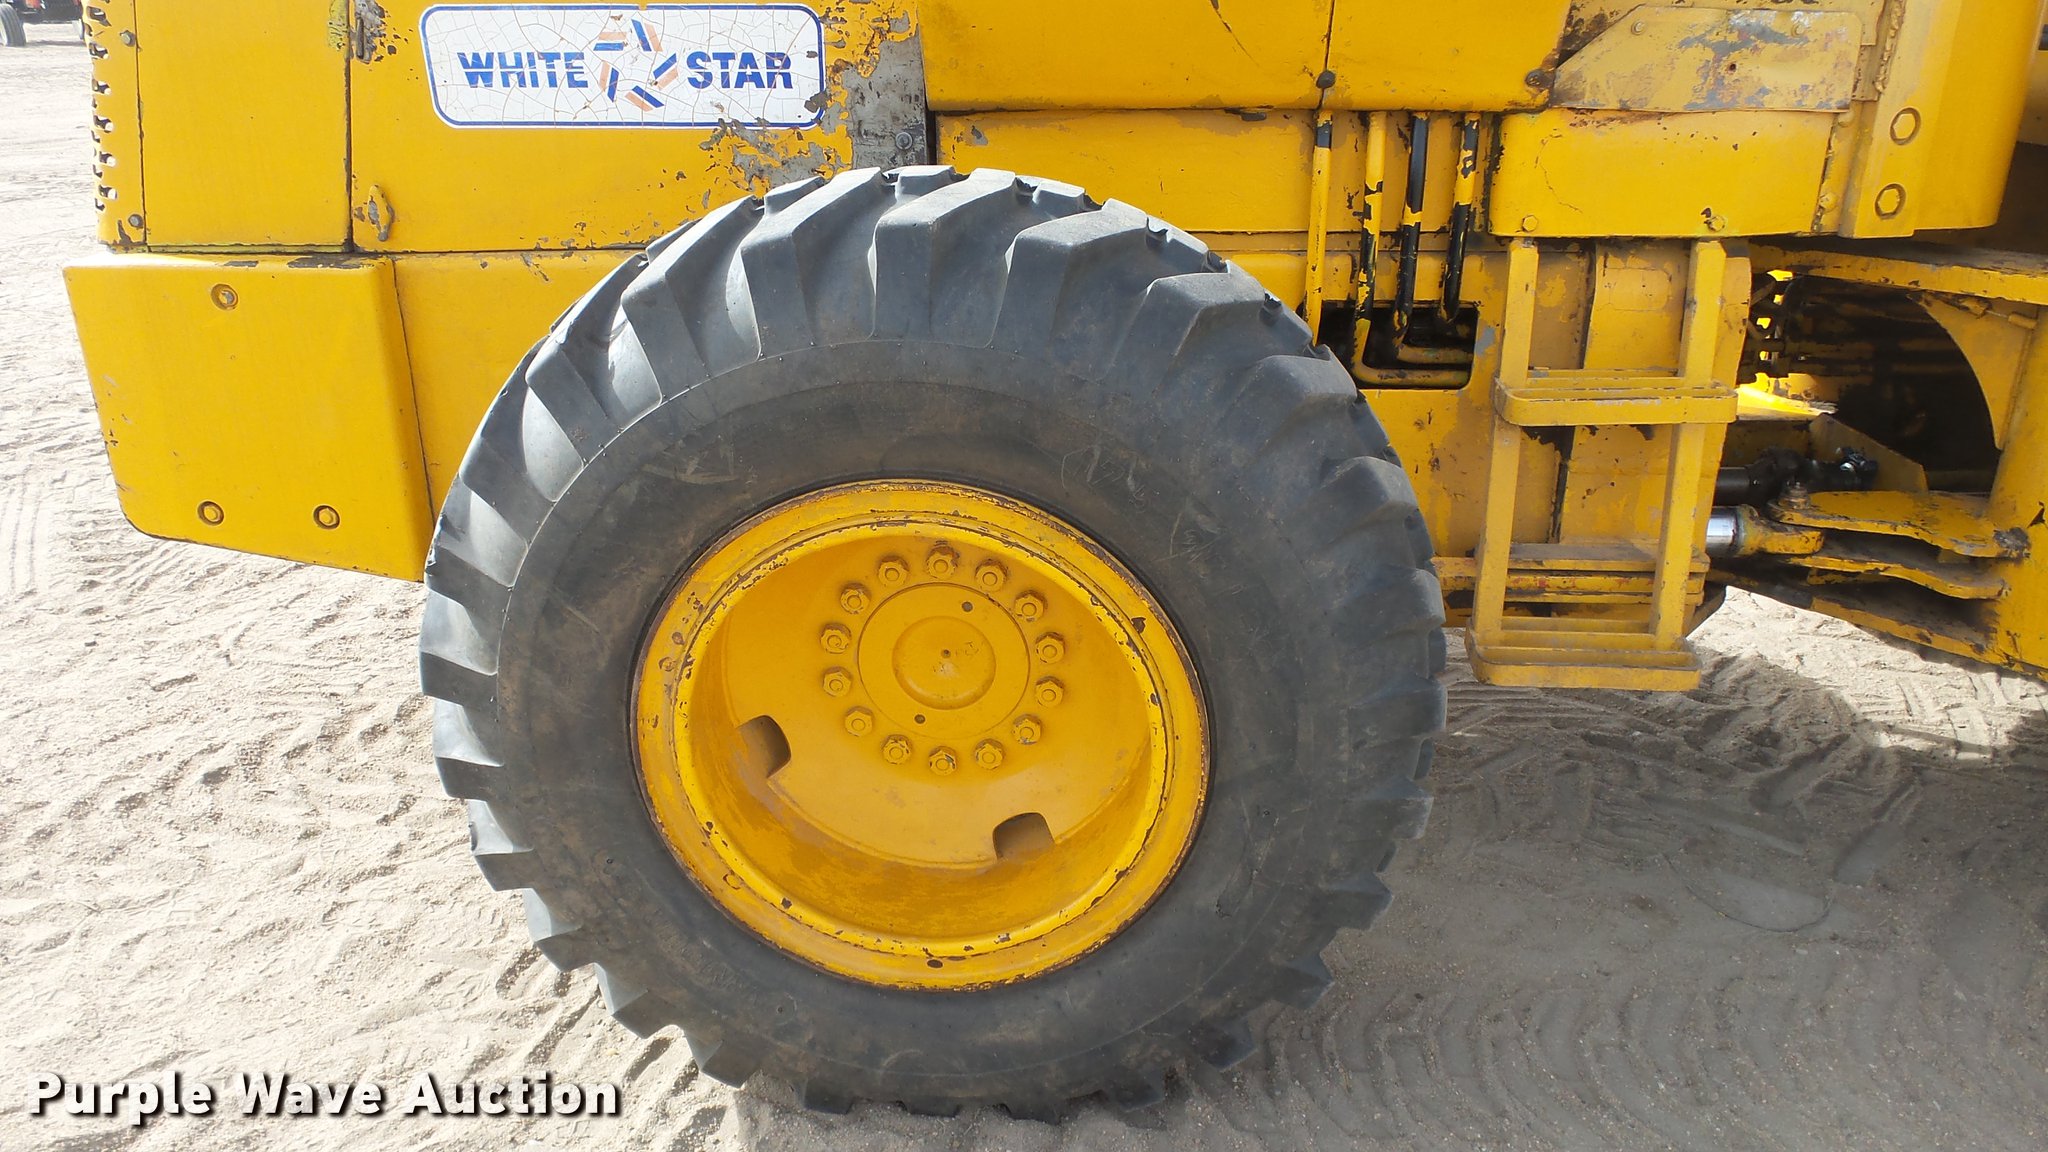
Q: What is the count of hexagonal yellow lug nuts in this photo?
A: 14